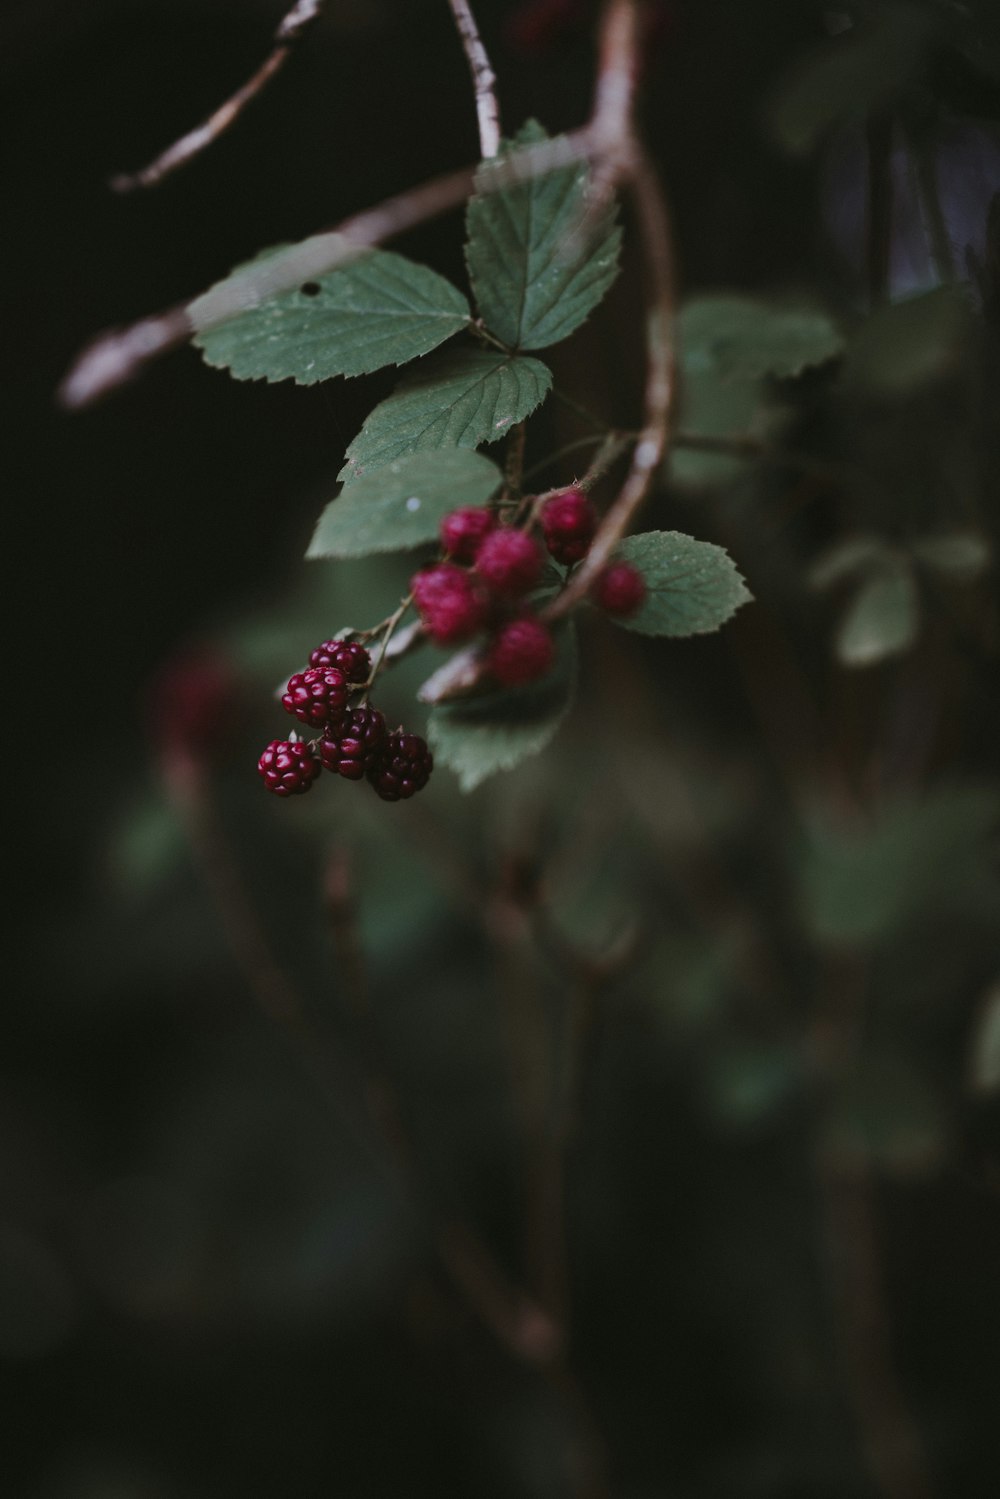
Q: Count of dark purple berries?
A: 2